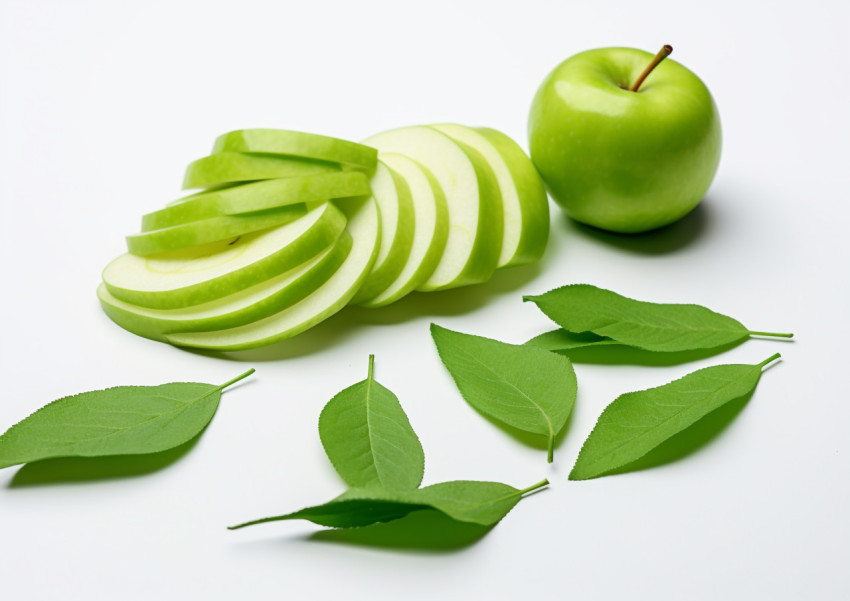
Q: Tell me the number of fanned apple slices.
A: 11